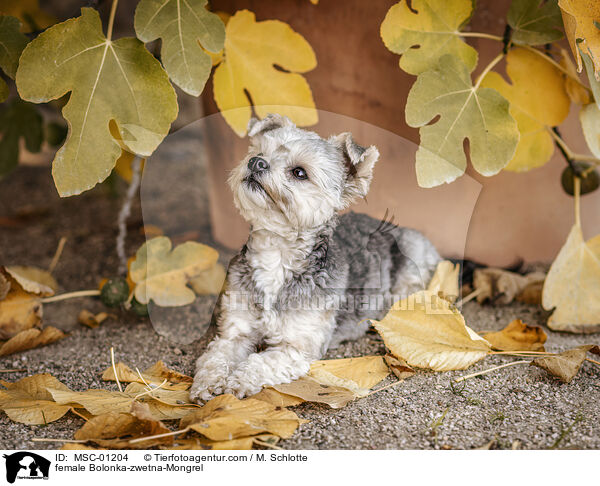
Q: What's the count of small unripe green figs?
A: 3